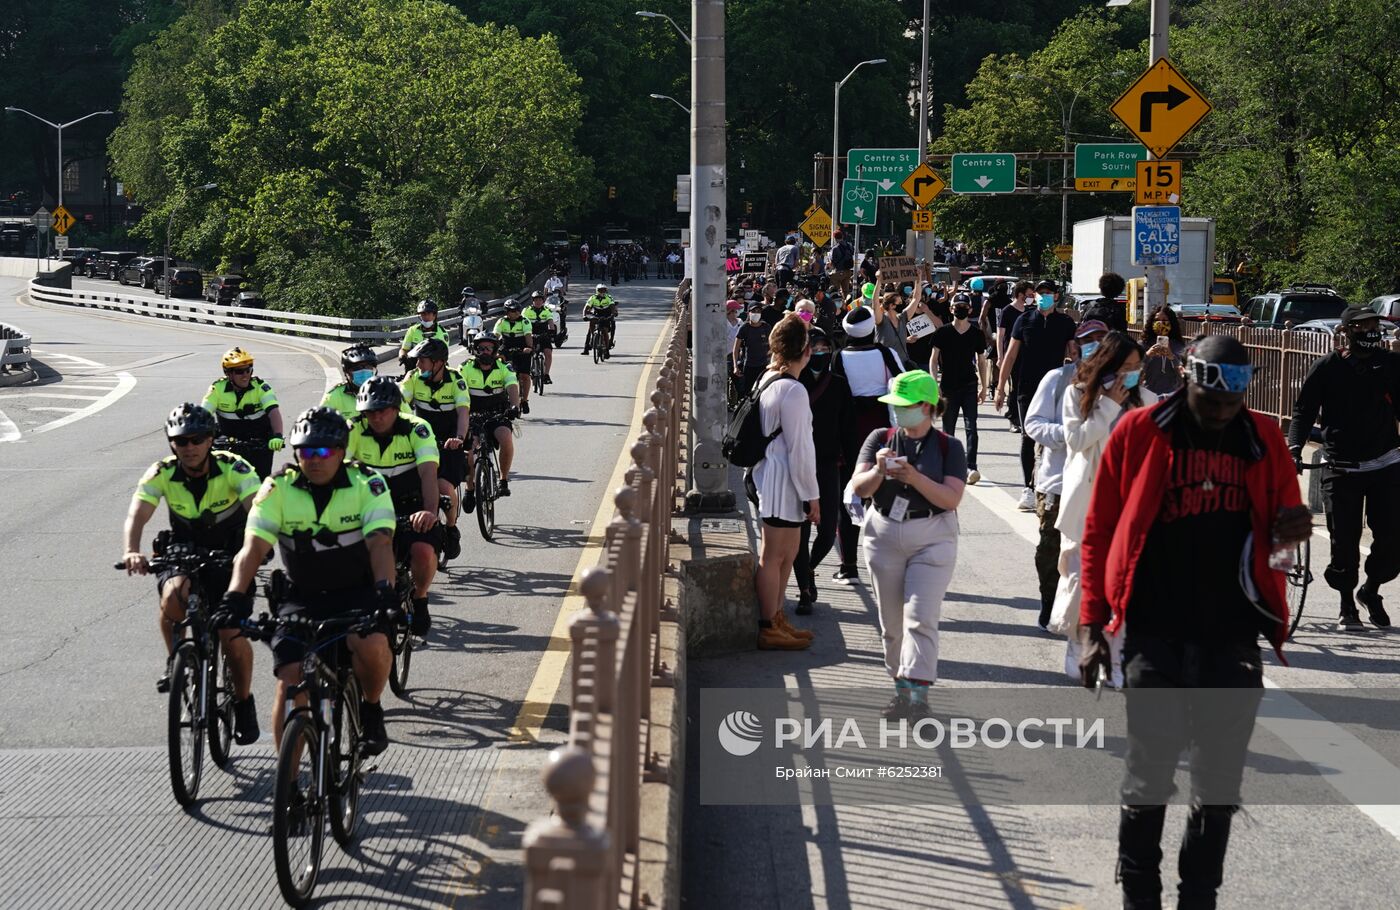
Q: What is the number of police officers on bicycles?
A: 11